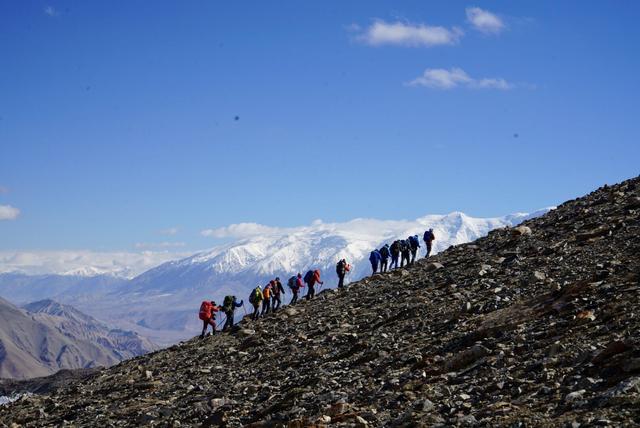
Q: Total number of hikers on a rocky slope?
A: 14